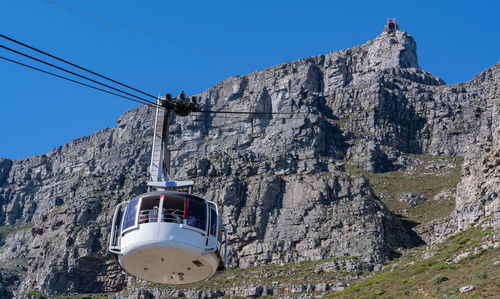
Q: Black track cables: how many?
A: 3